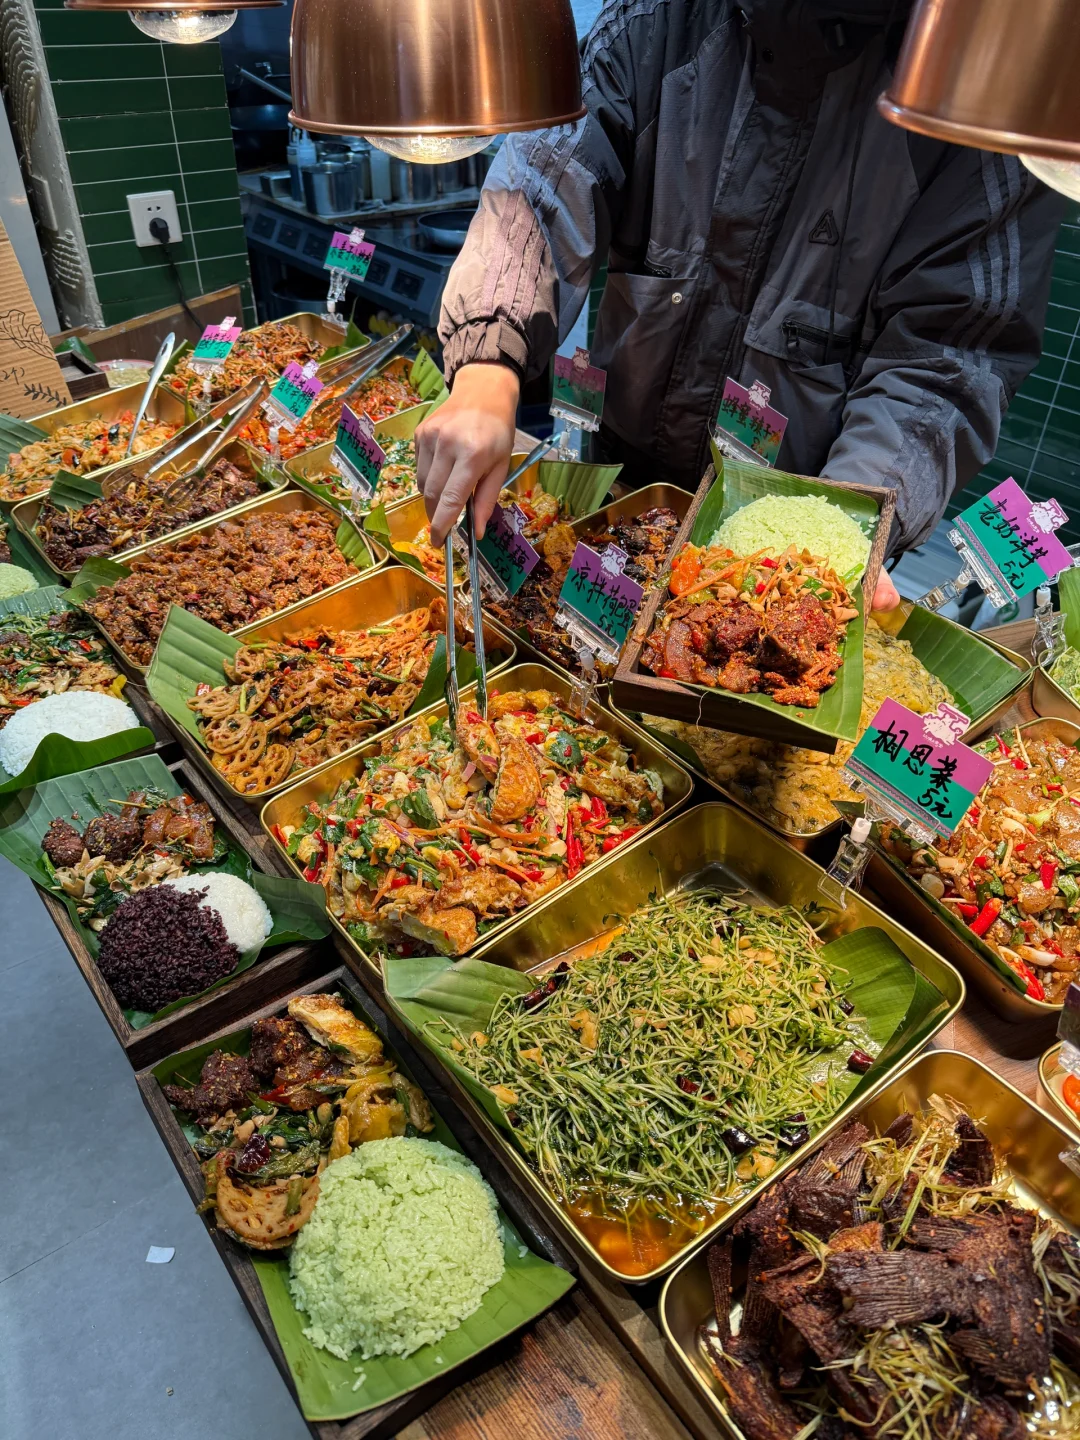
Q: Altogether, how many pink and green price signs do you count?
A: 10